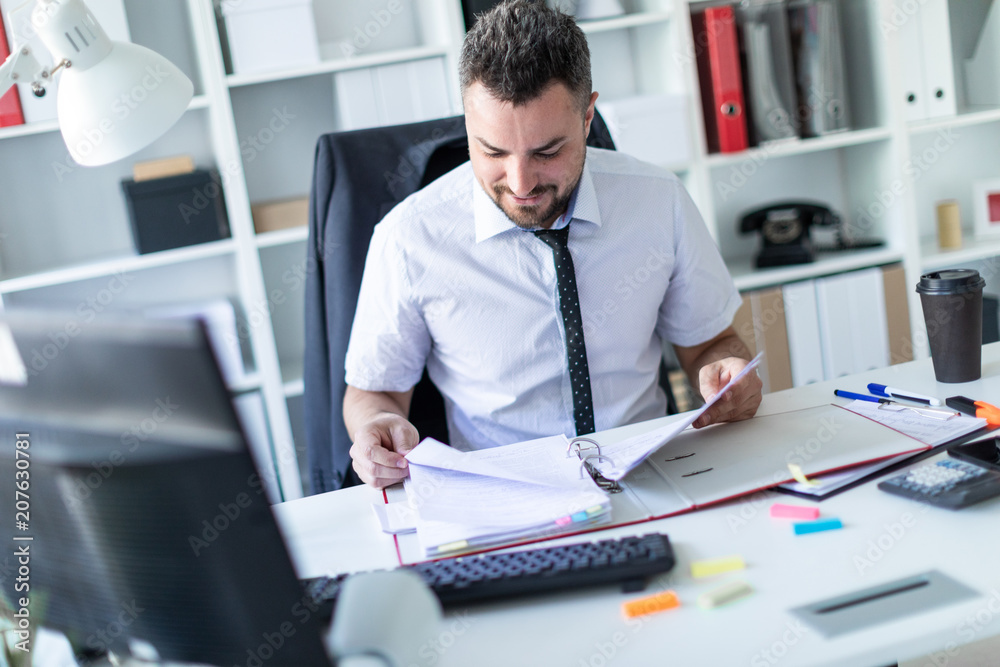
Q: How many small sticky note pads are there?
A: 5